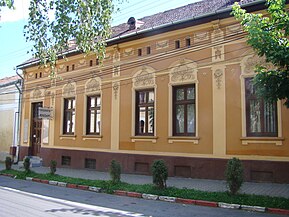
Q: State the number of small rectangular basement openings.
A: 5